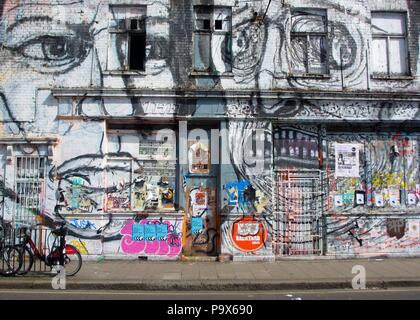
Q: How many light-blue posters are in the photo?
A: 4